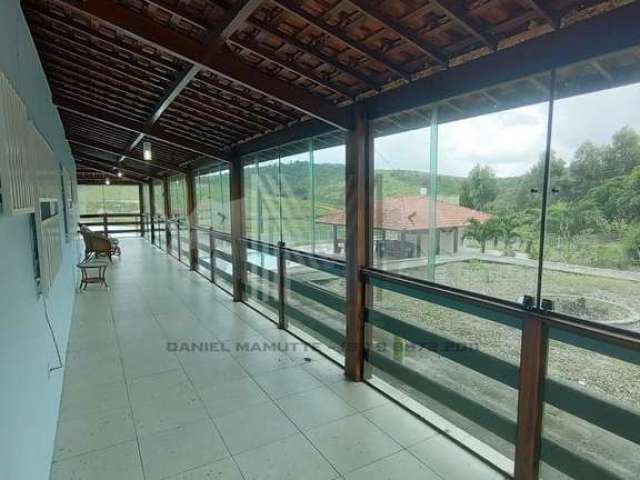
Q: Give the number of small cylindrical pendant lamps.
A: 3